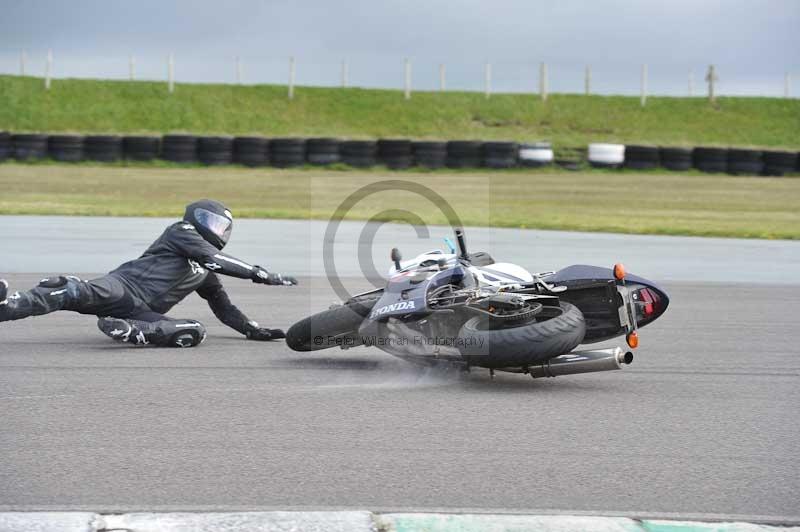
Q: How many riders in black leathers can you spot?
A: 1